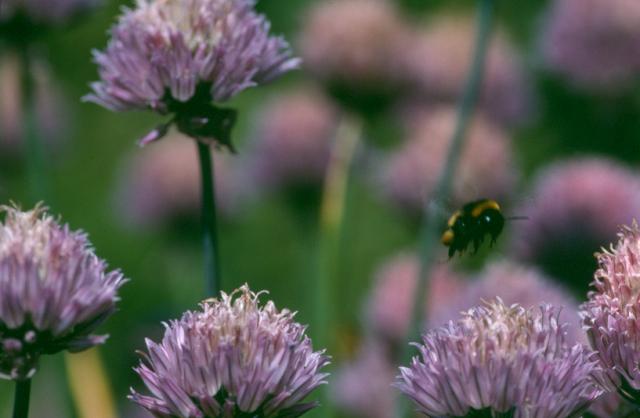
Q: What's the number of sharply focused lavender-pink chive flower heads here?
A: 5